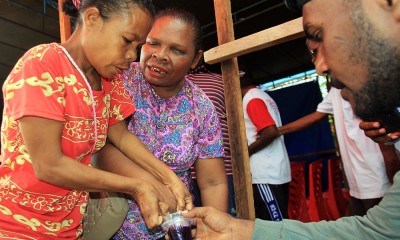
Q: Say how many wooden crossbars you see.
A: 1